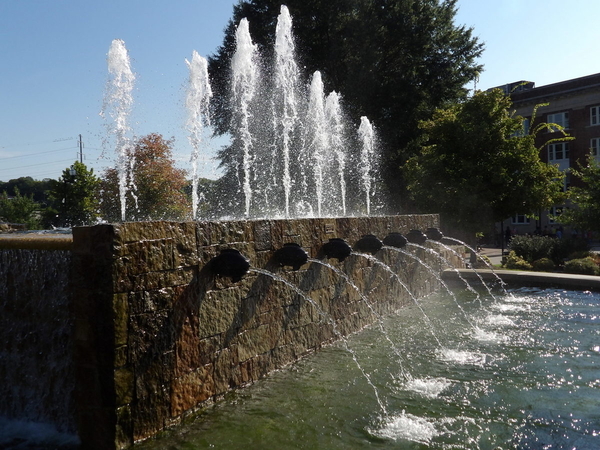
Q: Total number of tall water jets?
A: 7